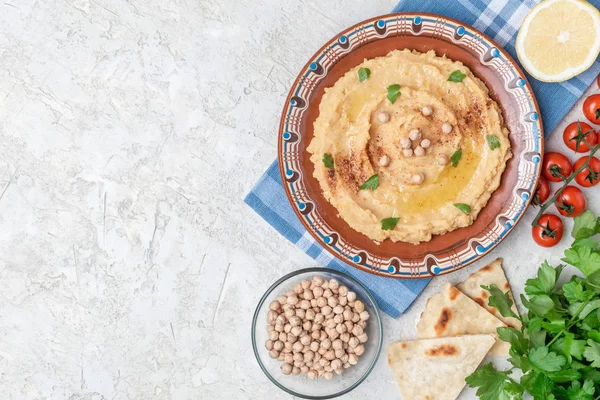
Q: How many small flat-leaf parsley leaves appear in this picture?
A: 9